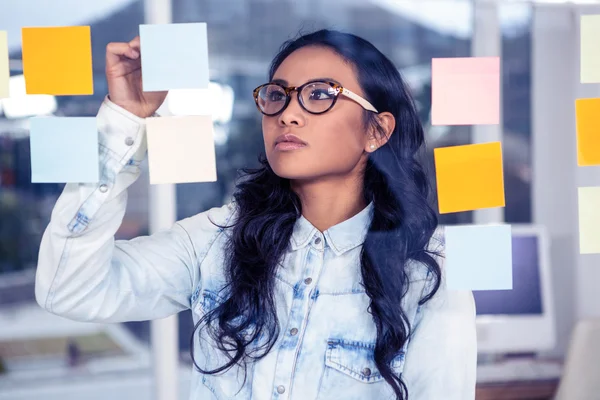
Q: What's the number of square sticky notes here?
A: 11